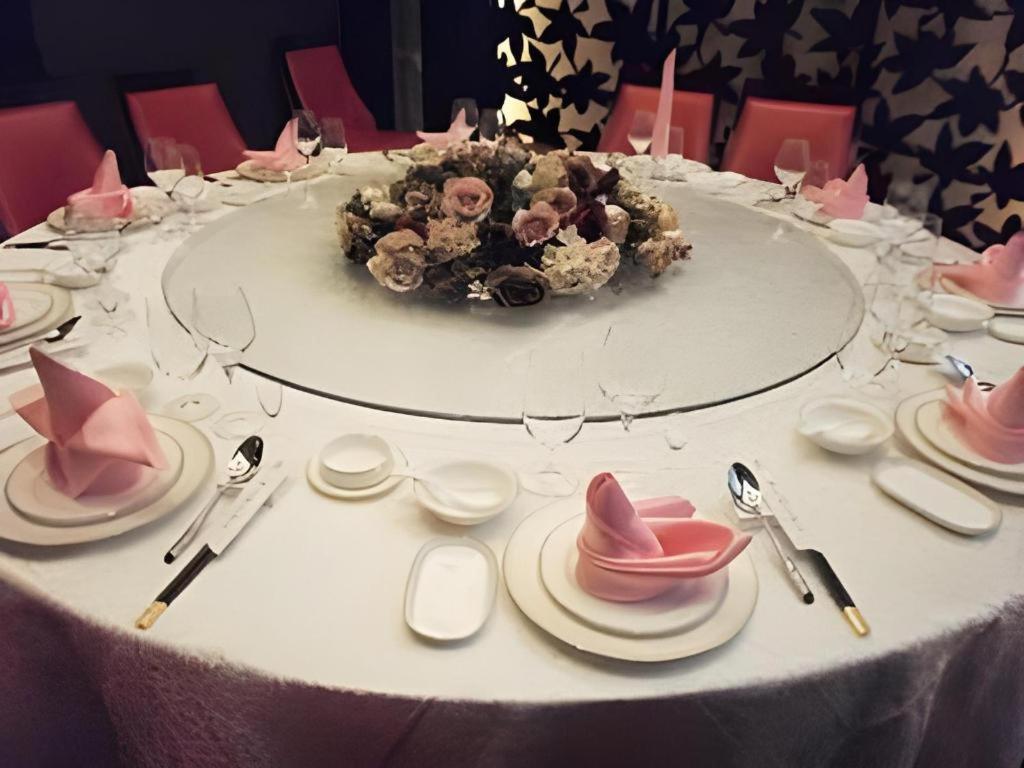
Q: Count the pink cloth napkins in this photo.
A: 10